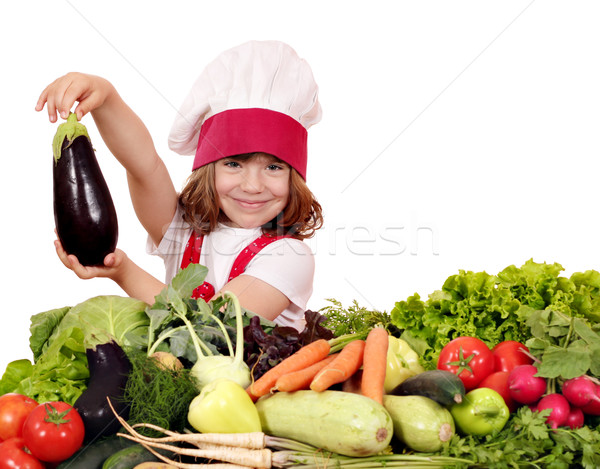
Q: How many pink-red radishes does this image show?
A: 5